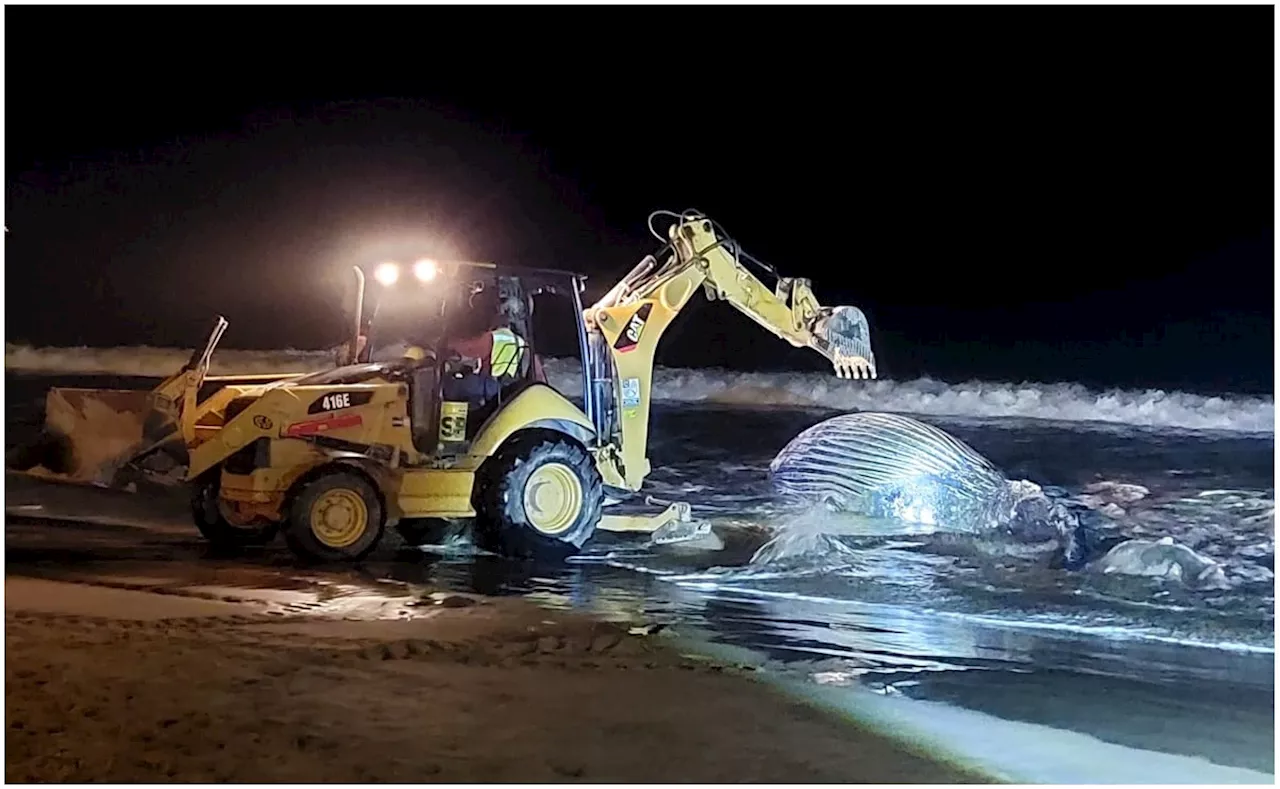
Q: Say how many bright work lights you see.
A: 2